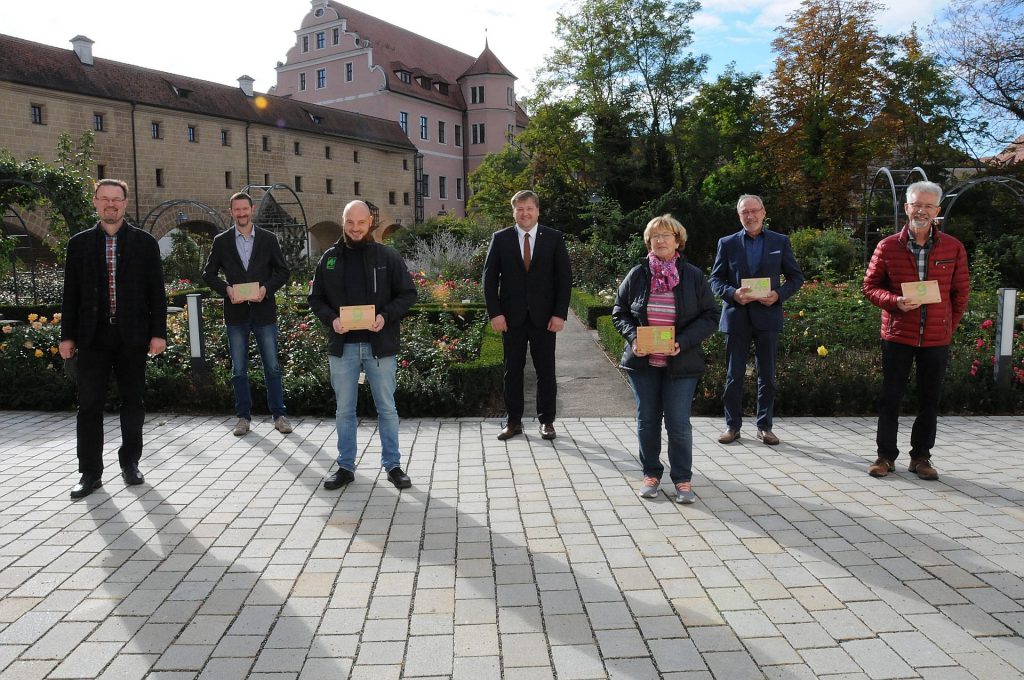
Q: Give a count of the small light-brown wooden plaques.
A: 5